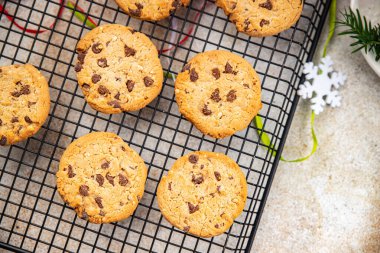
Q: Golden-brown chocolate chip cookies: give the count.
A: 7